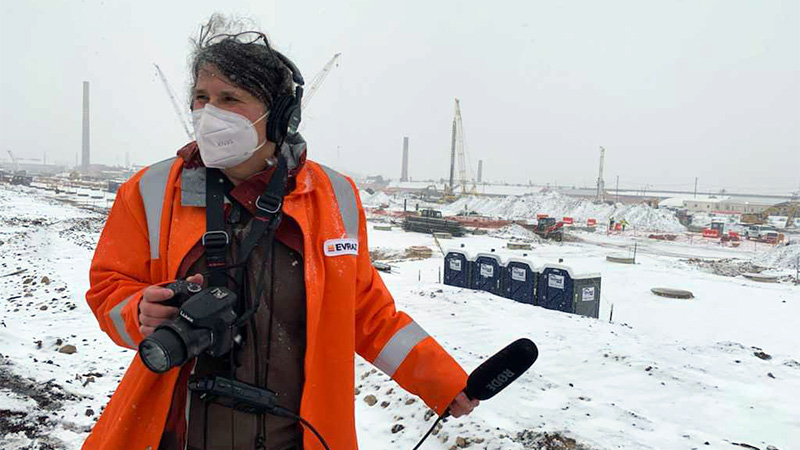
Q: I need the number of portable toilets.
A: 4